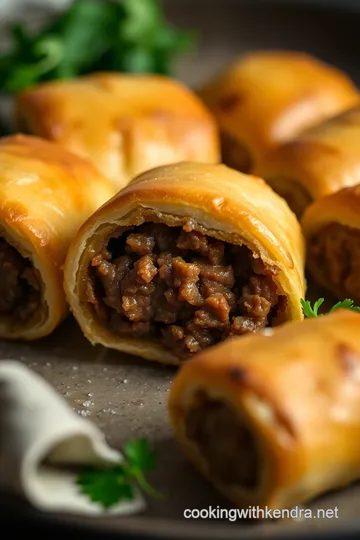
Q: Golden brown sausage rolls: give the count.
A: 7